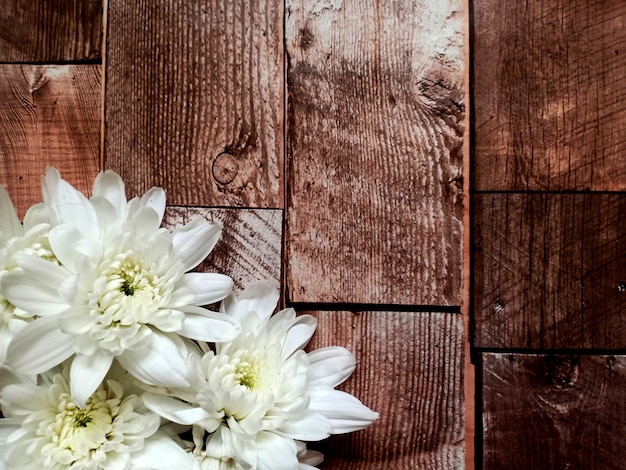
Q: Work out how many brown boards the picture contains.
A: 9